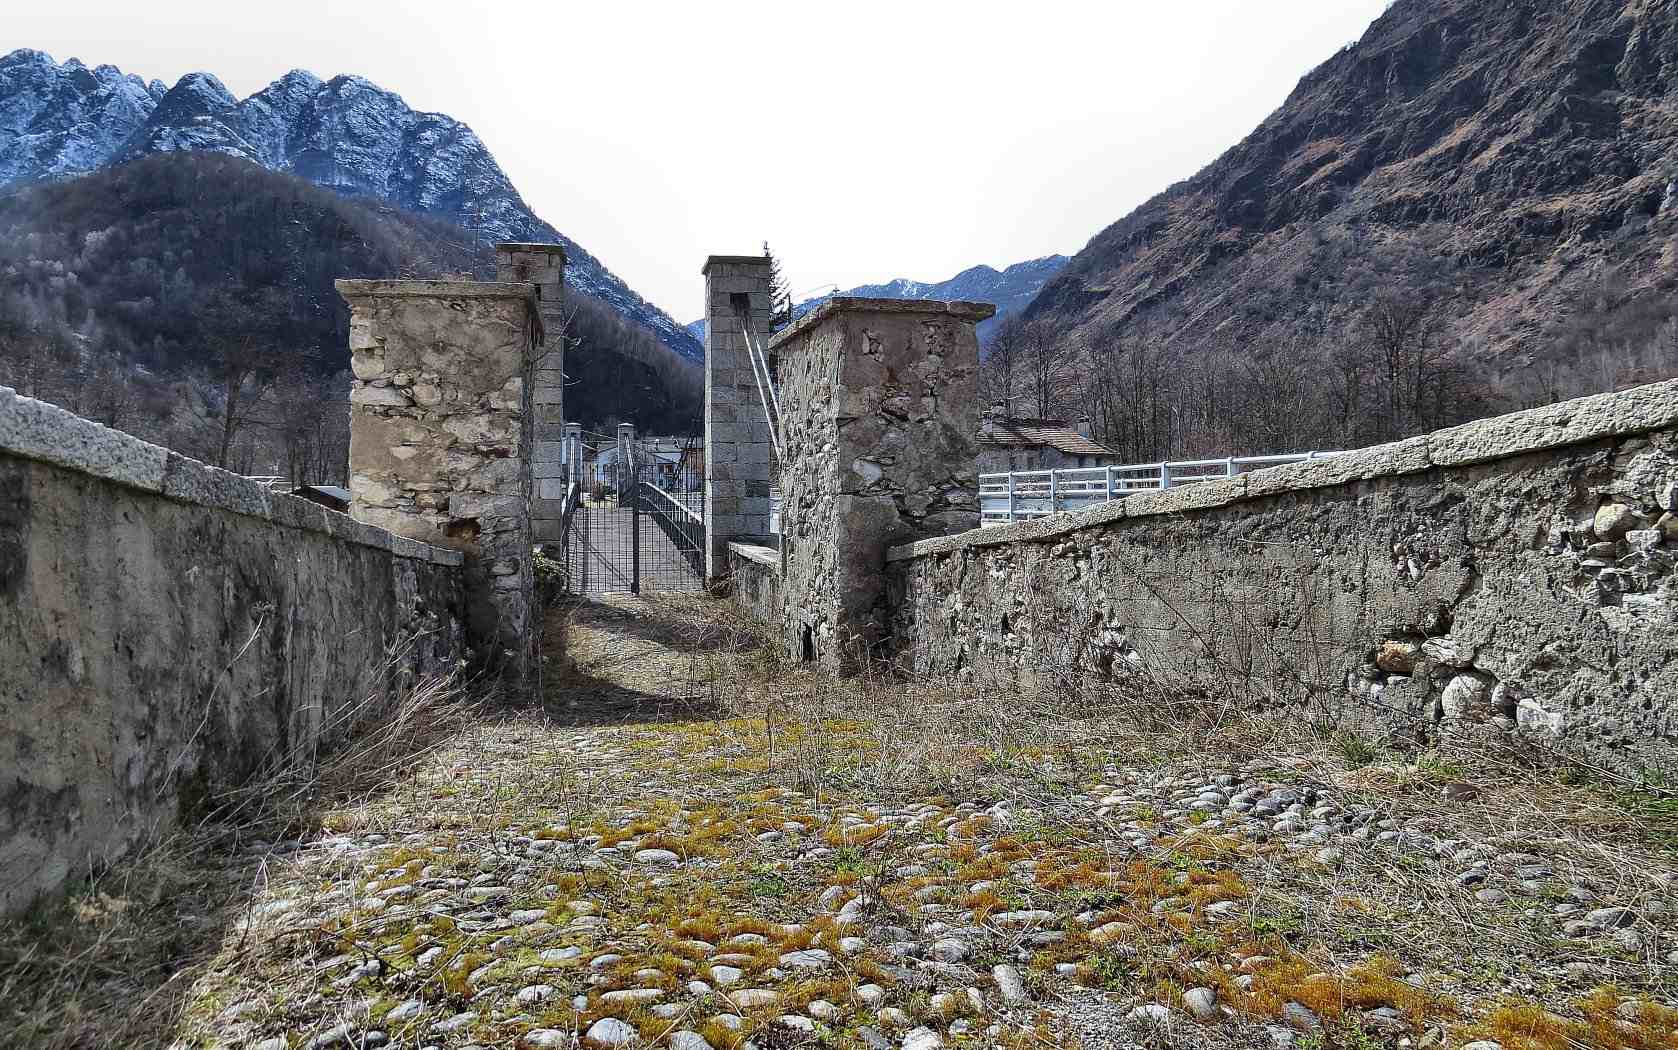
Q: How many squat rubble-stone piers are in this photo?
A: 2